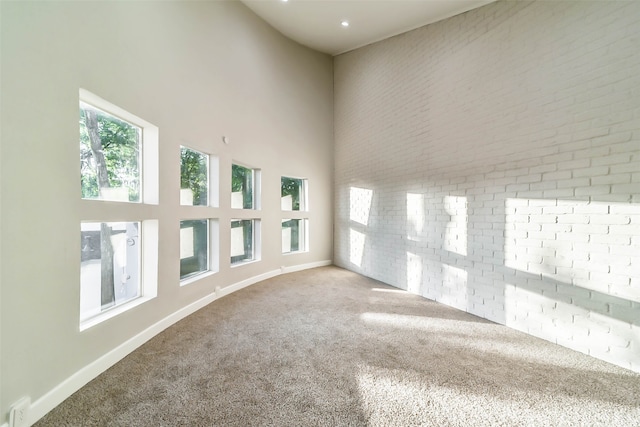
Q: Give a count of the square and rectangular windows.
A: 8